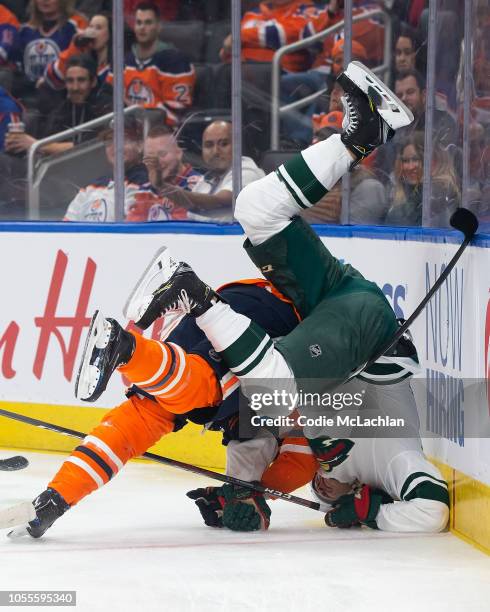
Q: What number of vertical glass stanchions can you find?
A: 5